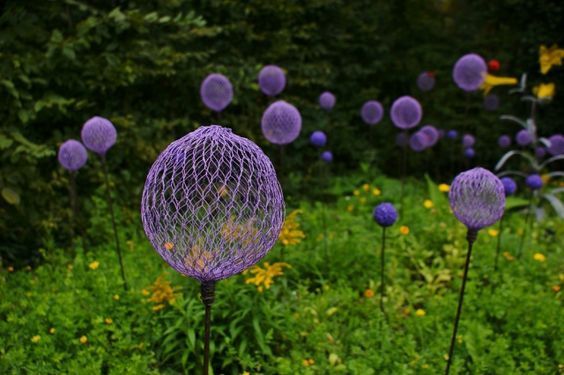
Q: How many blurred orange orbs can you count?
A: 1